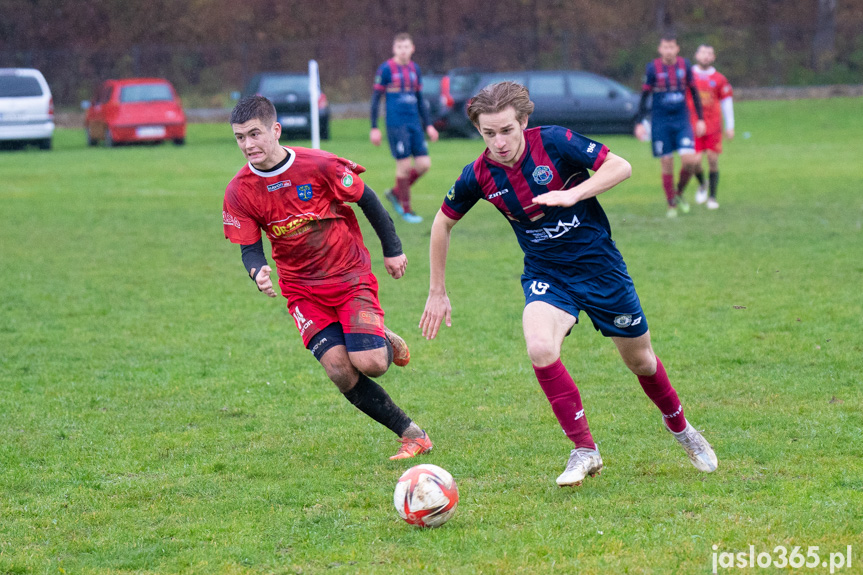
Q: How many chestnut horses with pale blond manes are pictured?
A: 0